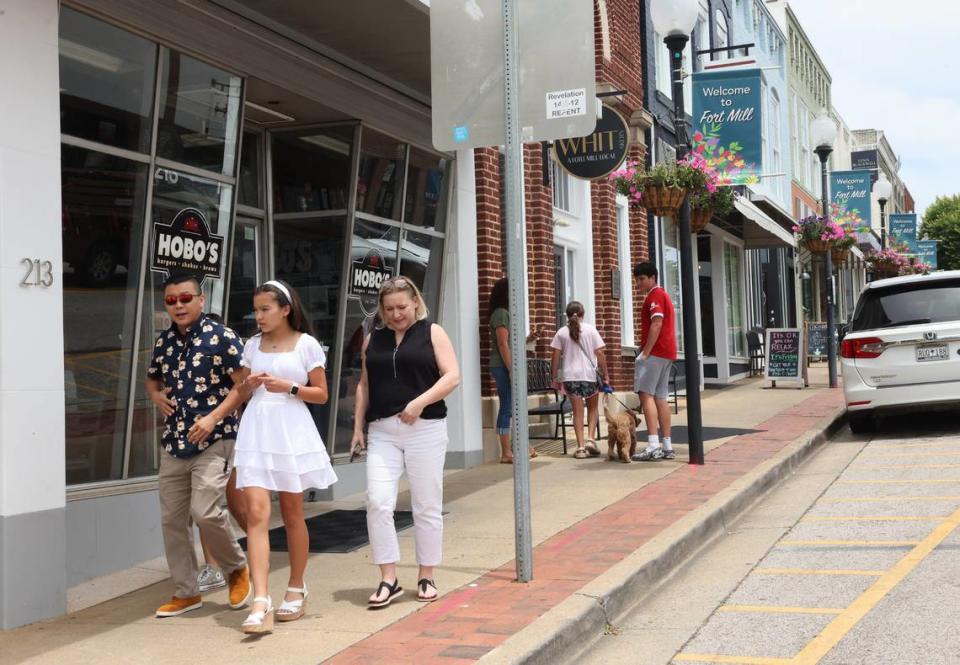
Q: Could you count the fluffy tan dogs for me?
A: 1